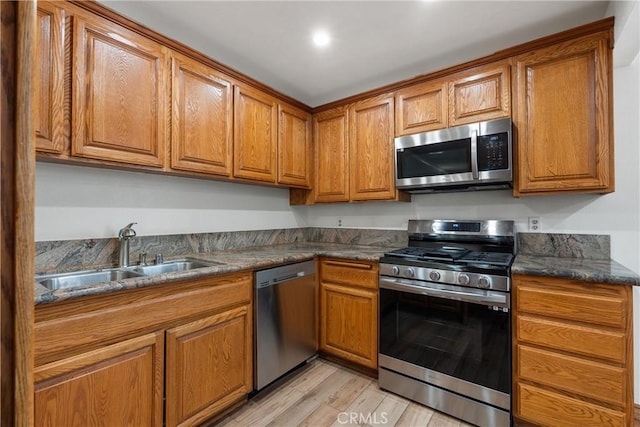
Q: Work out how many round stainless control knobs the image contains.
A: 5